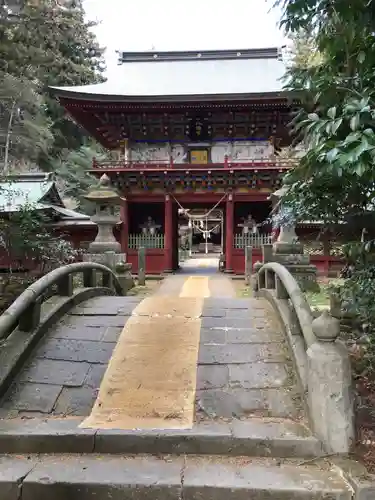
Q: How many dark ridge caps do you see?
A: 2